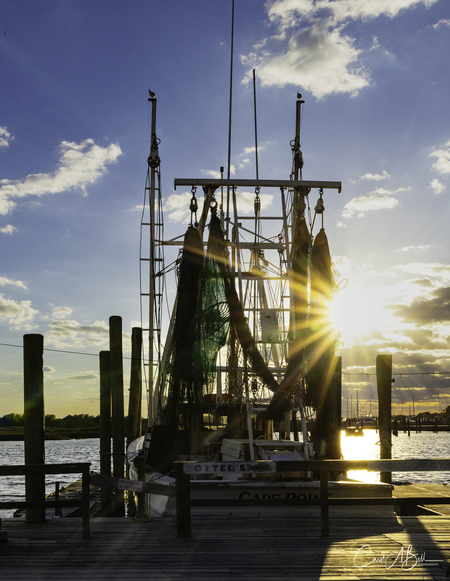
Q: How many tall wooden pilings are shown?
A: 6